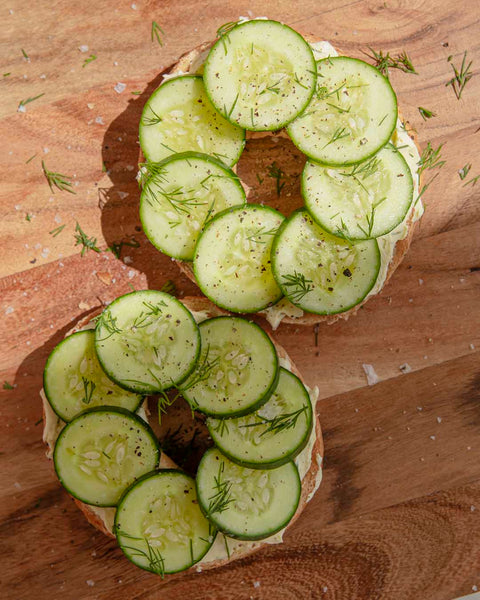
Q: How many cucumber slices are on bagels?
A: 14